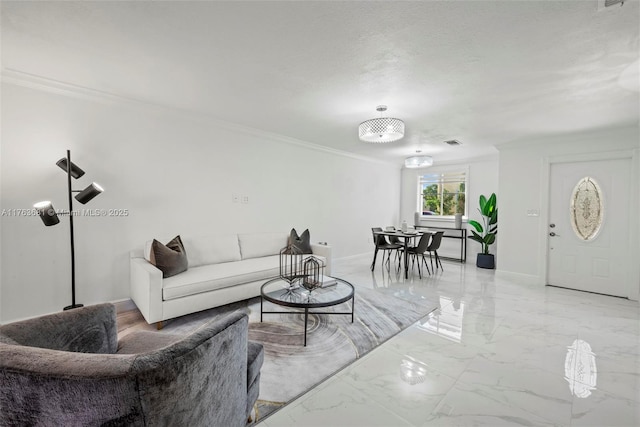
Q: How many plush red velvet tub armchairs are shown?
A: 0